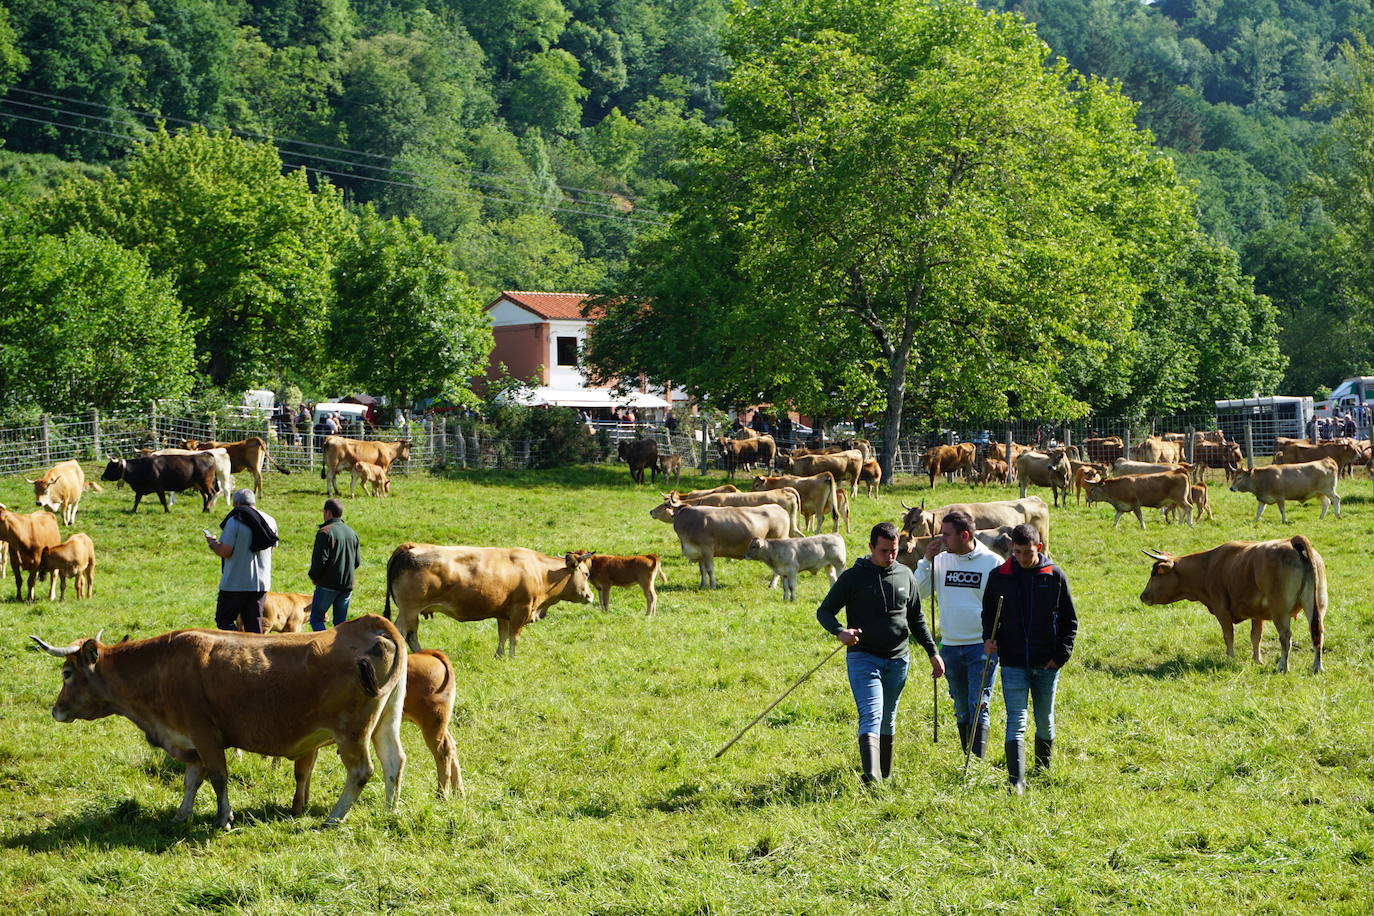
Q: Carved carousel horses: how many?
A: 0